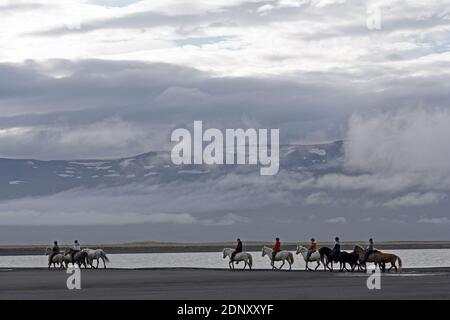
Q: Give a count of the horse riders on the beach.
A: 7